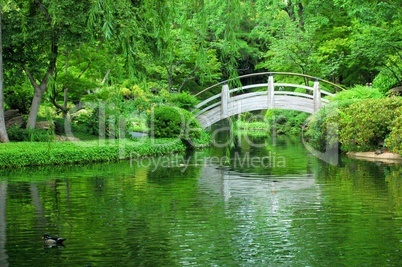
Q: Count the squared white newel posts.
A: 3